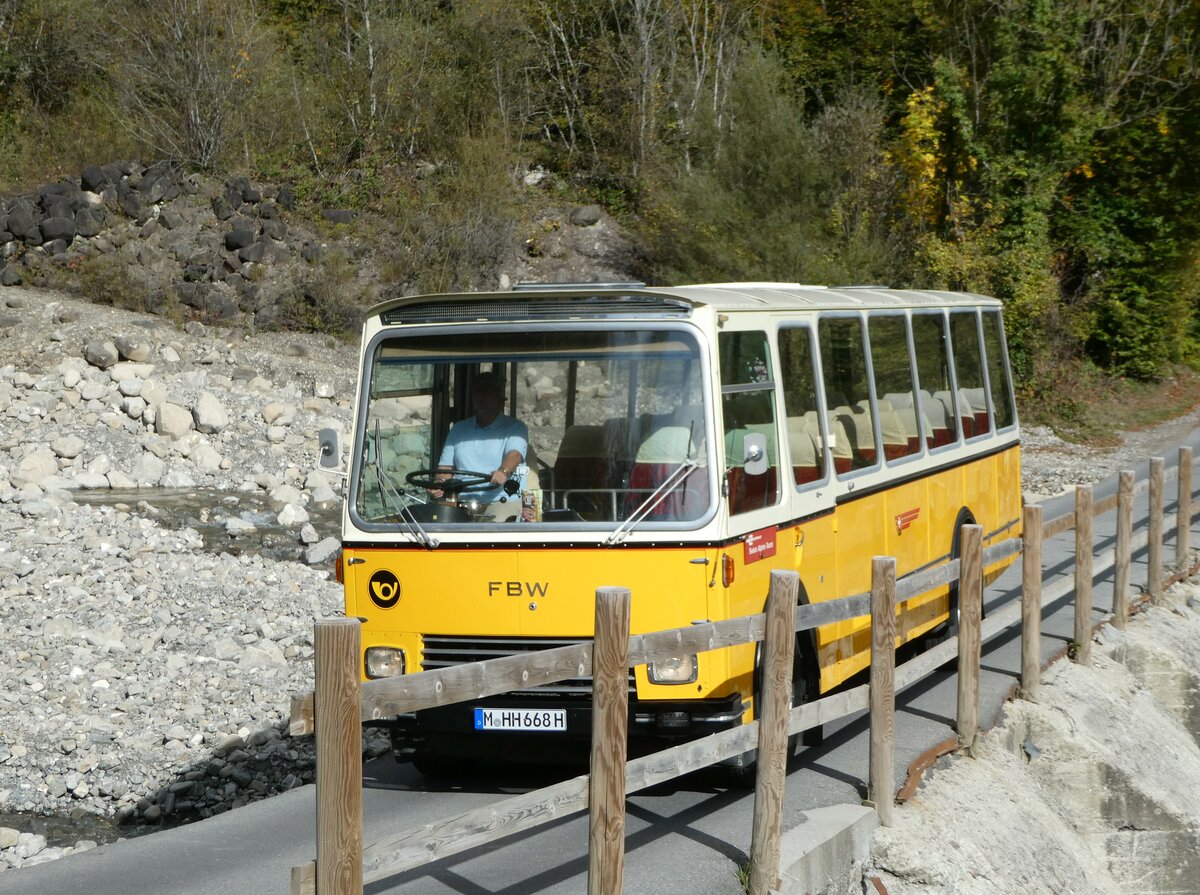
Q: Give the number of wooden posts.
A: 10